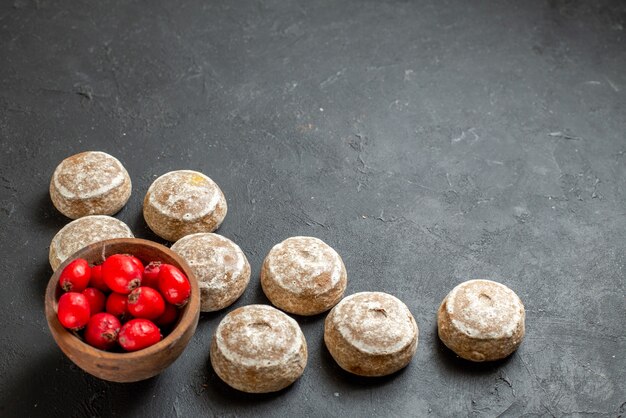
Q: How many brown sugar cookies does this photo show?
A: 8